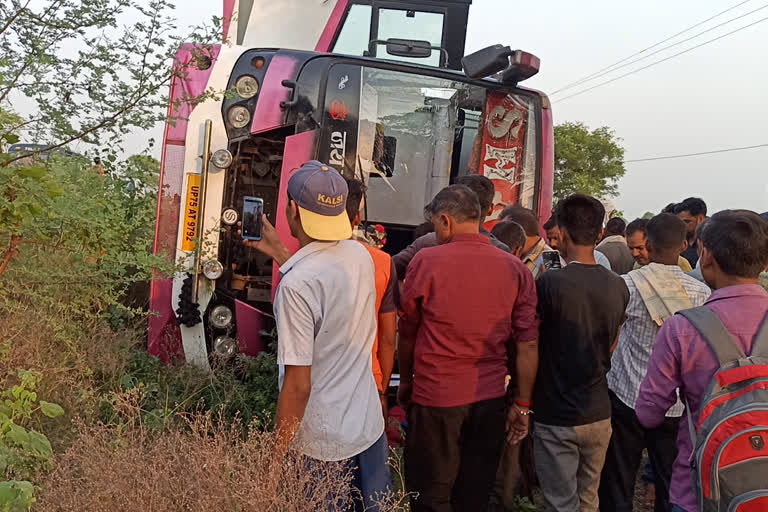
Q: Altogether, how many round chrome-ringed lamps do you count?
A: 6